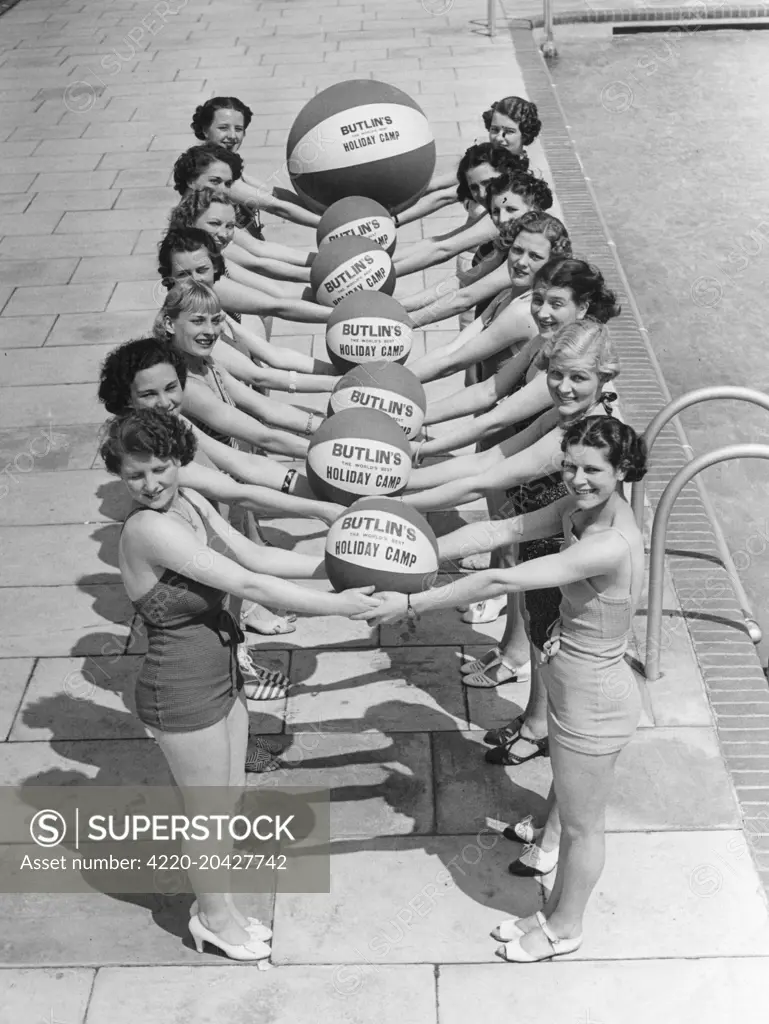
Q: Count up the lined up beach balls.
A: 7